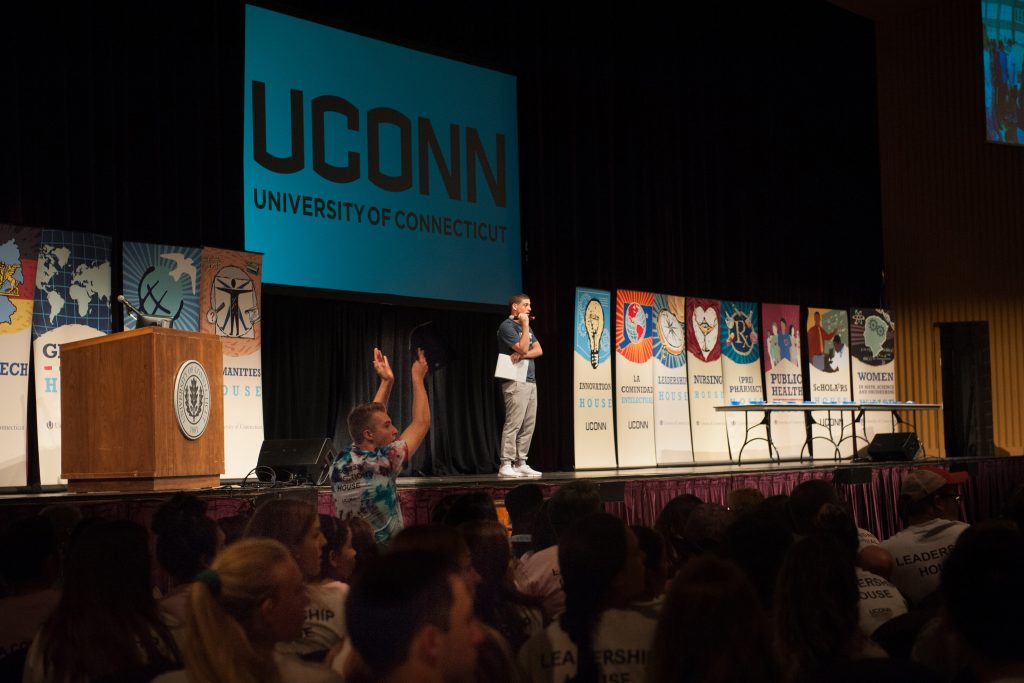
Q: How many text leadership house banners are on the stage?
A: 1